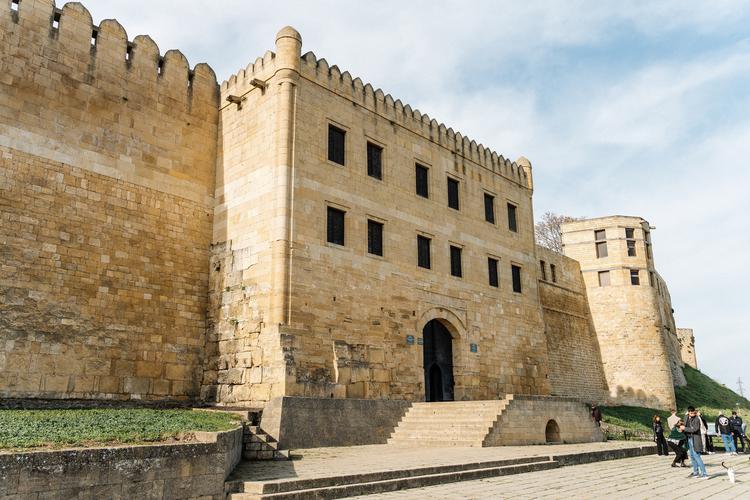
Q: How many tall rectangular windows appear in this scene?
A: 12